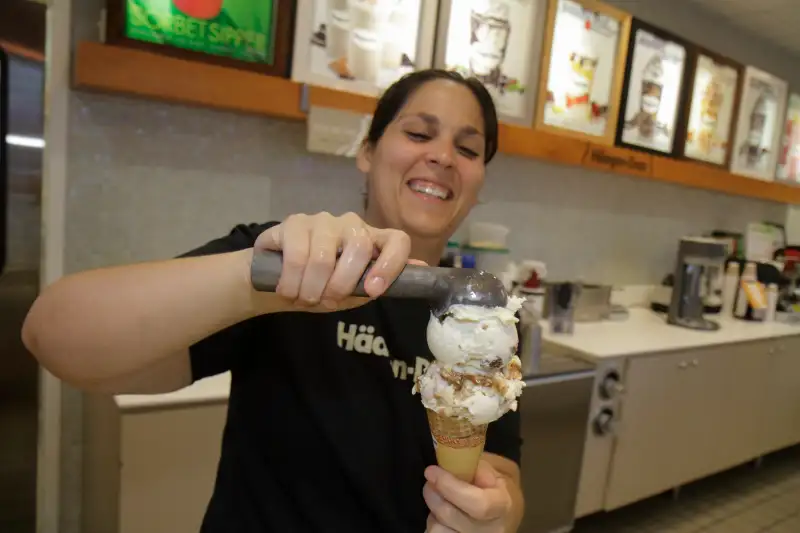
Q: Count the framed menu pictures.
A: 8